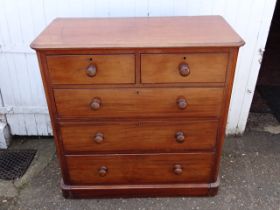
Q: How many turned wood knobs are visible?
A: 8